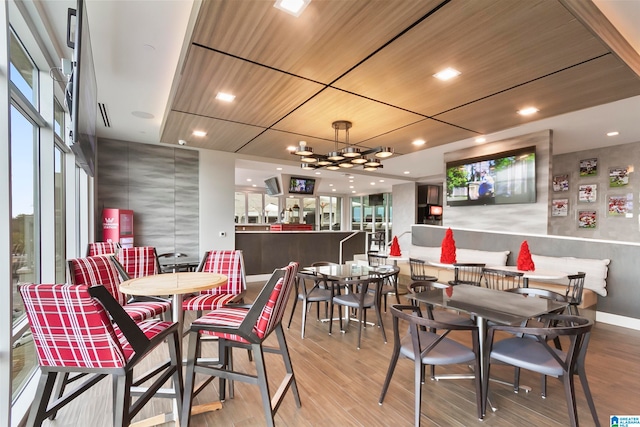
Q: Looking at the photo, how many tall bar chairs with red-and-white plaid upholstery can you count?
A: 6